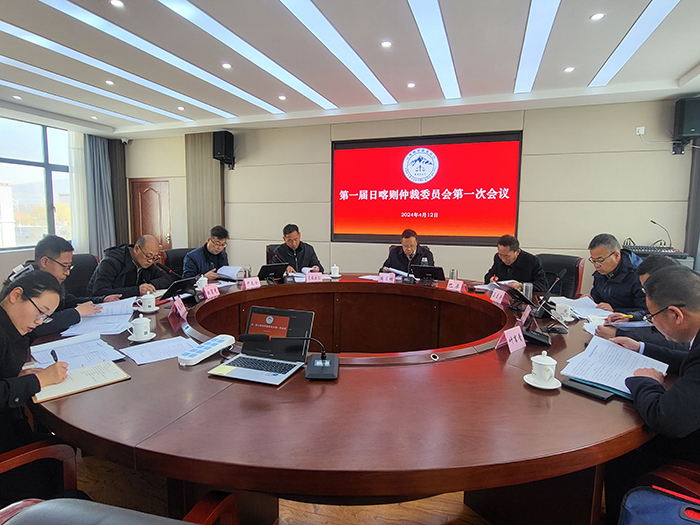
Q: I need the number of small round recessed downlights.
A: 11